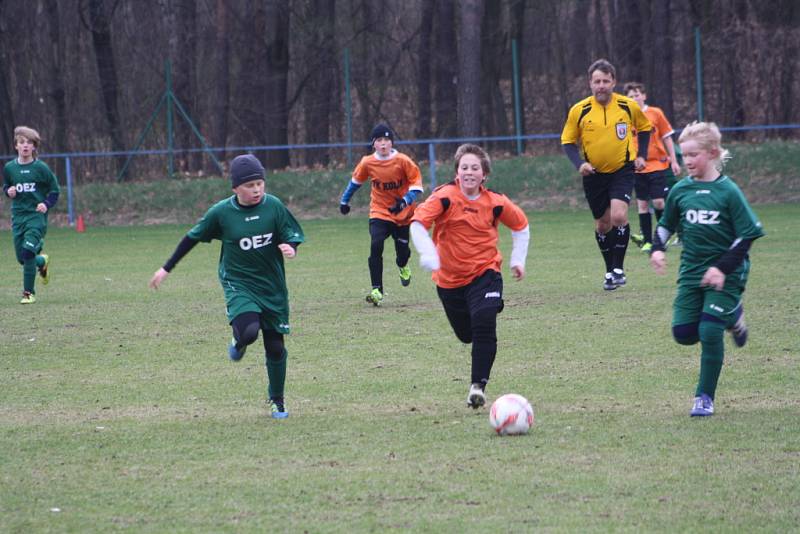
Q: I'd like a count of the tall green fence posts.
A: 4